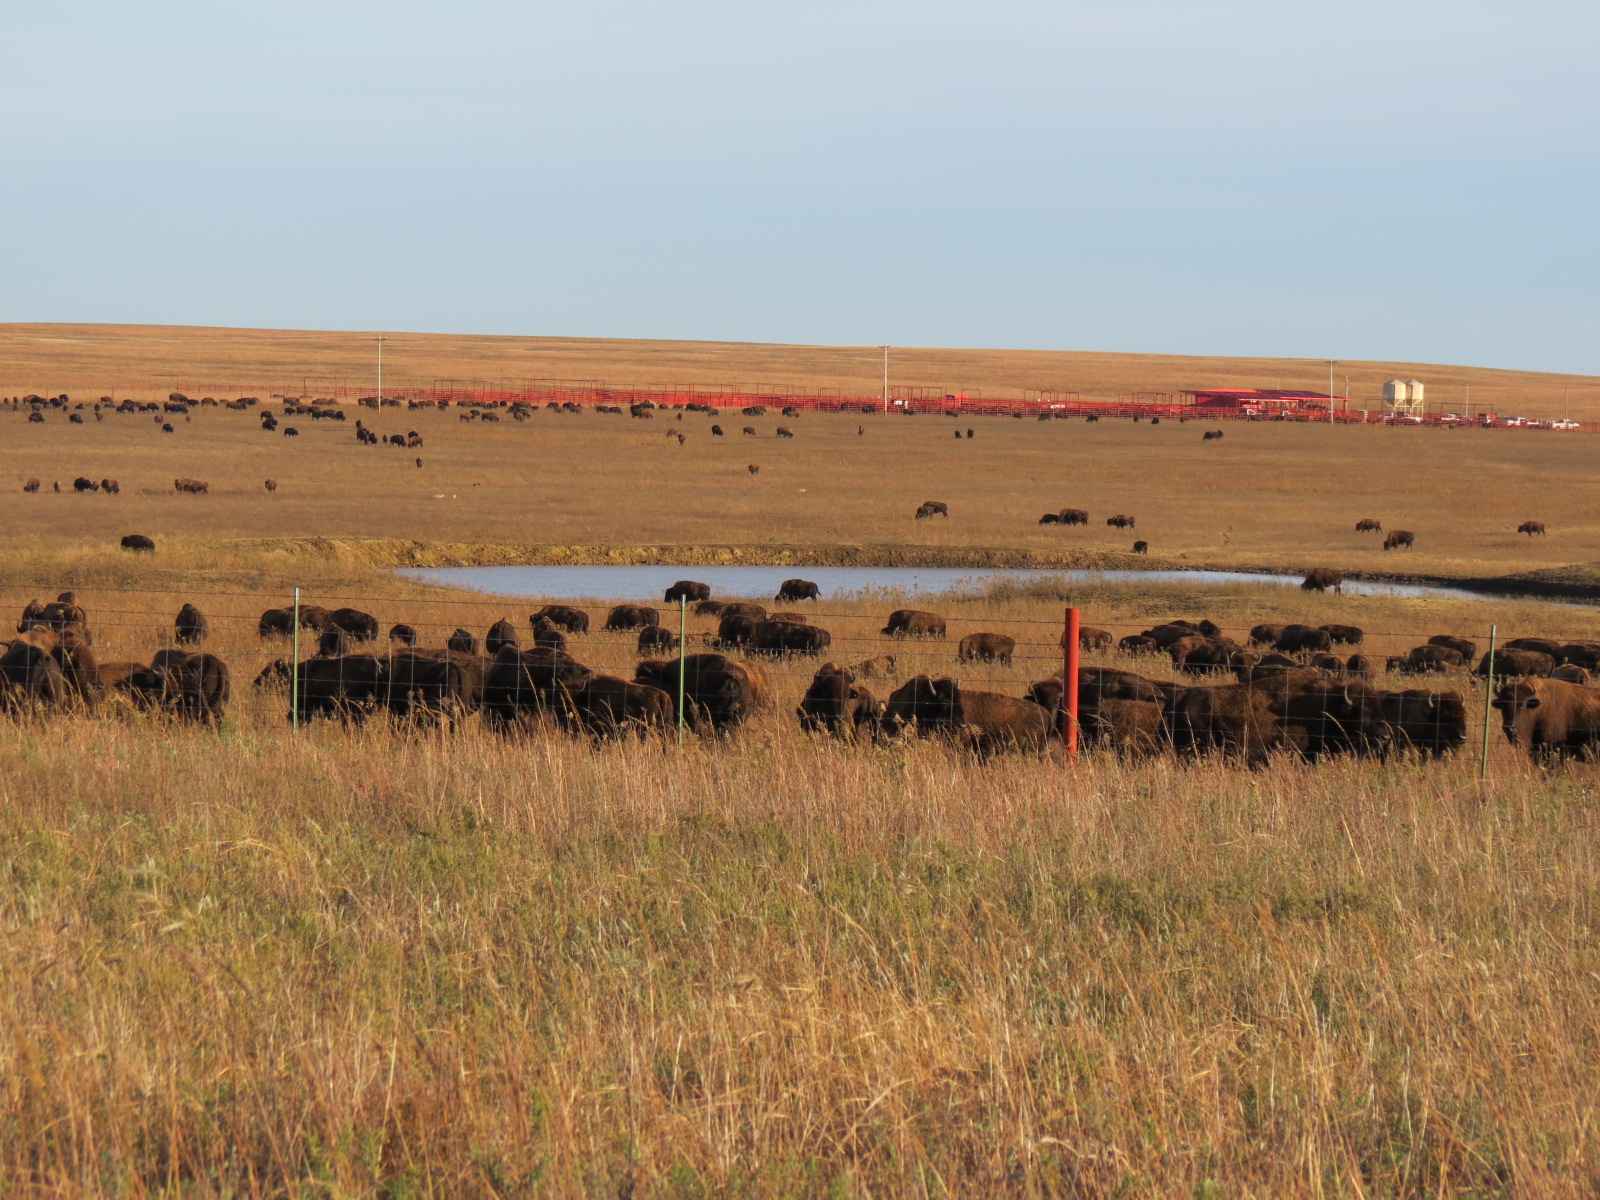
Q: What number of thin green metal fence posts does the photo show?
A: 3